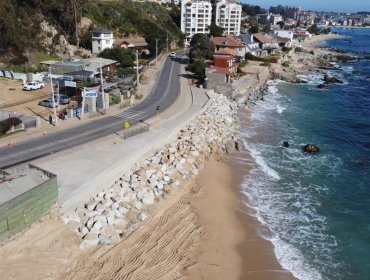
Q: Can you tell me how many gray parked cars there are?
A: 2